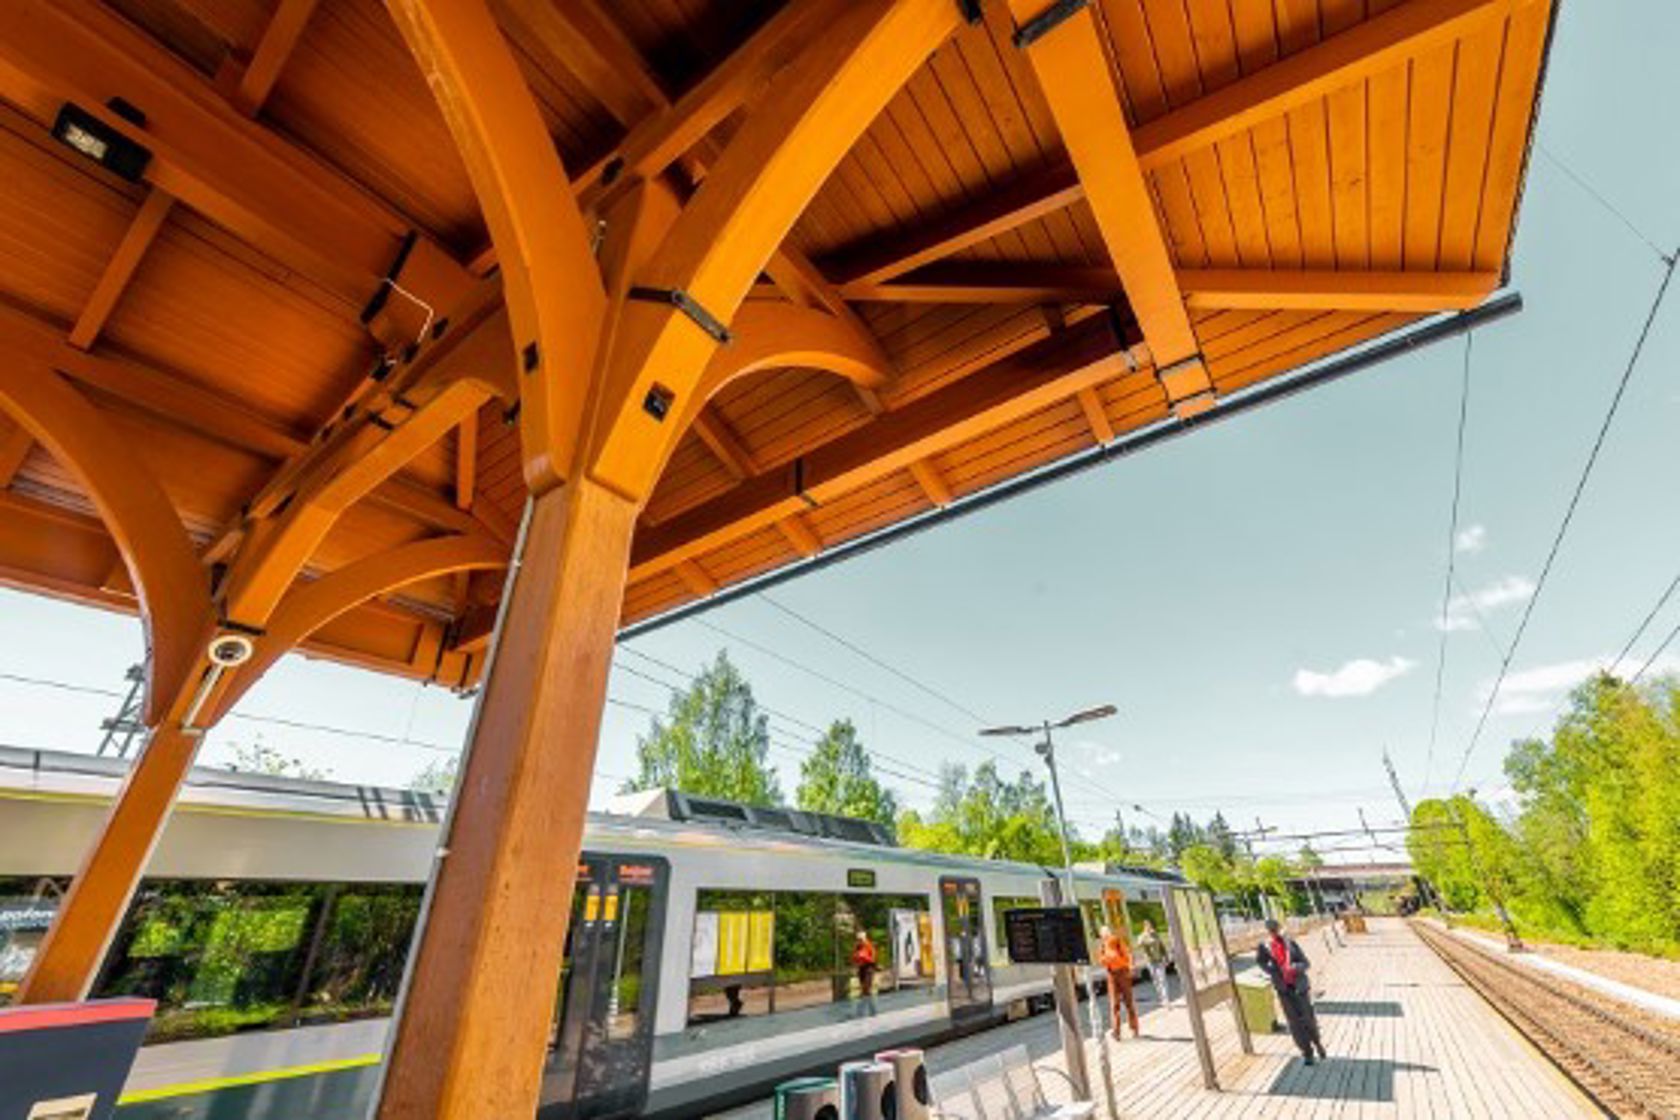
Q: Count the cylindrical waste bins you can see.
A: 3